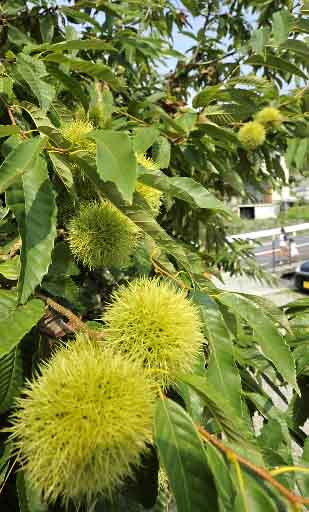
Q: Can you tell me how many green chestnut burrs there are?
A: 7